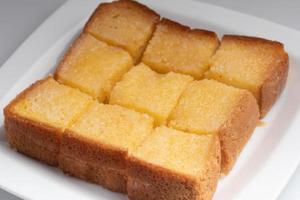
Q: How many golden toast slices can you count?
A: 9